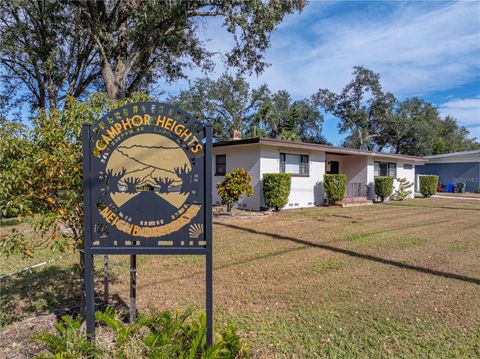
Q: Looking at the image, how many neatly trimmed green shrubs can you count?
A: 4